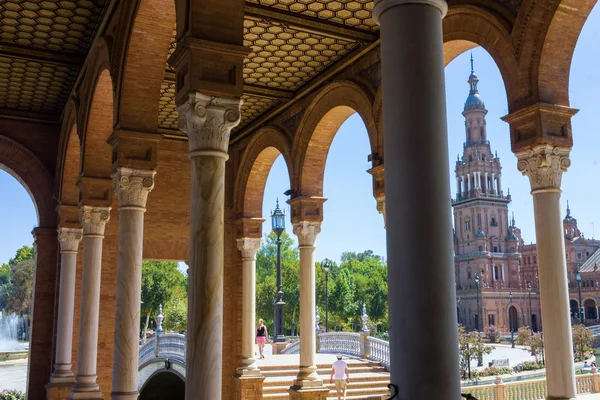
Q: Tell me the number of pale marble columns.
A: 7